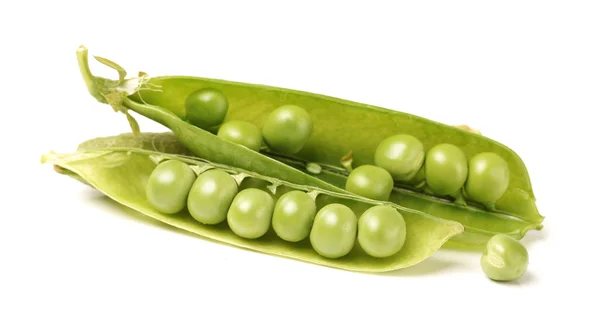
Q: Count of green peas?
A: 14